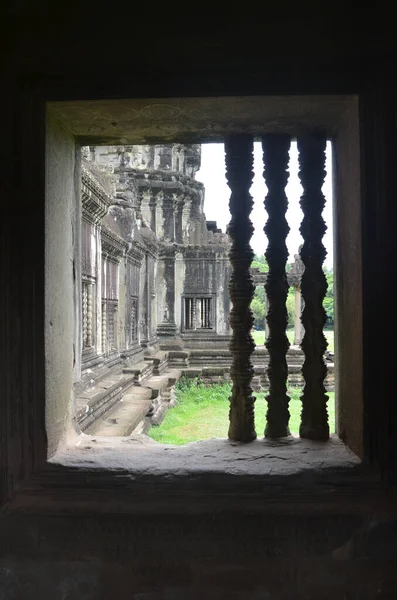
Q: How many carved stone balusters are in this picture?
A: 3